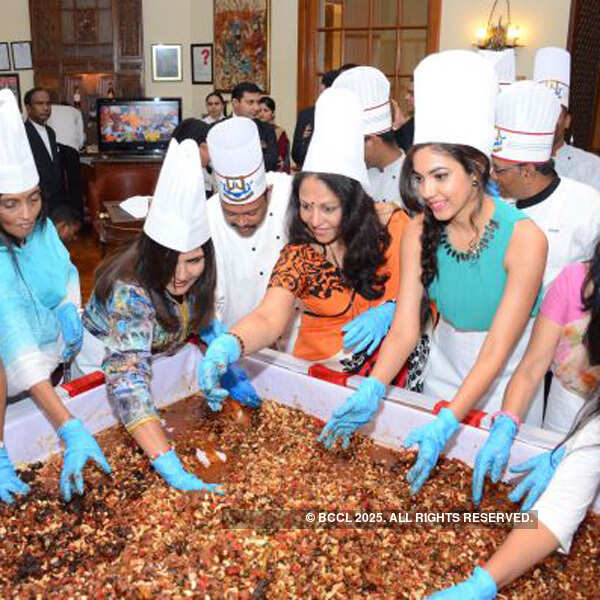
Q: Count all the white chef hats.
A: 9